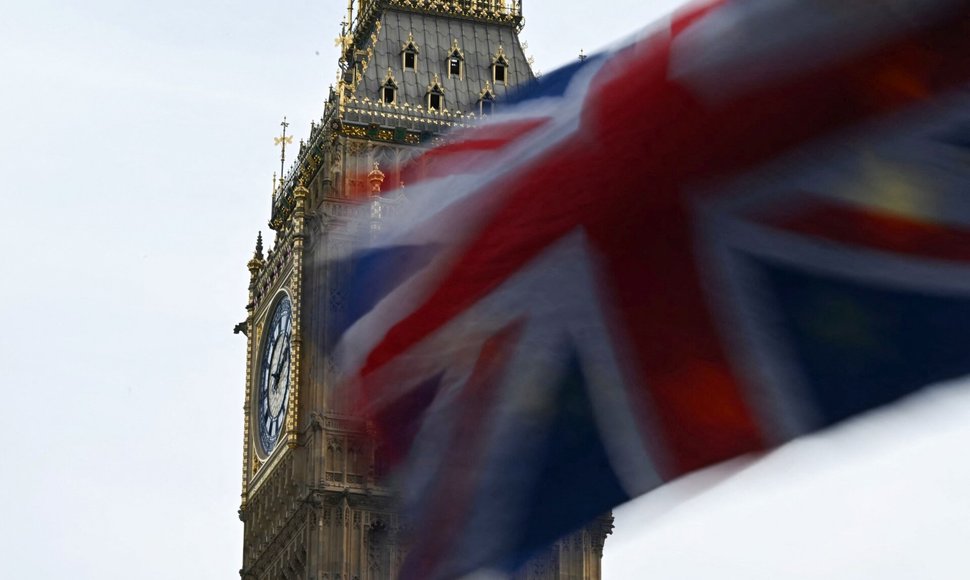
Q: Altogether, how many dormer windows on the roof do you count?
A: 6